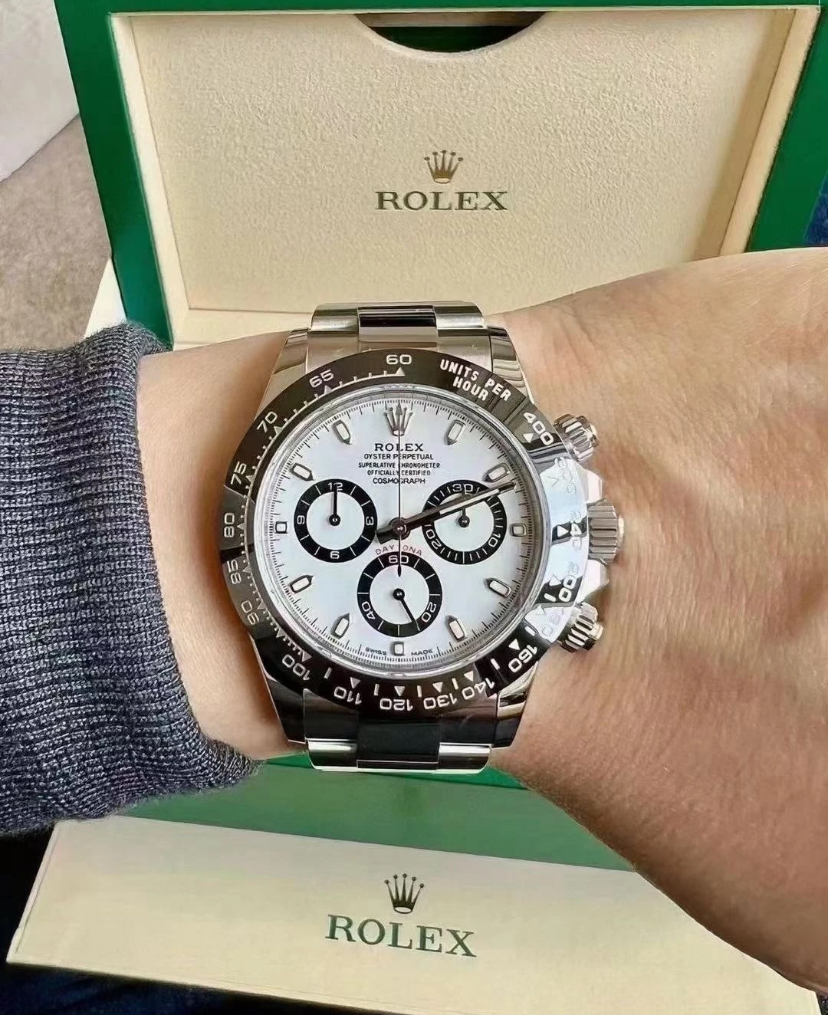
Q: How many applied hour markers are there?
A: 11